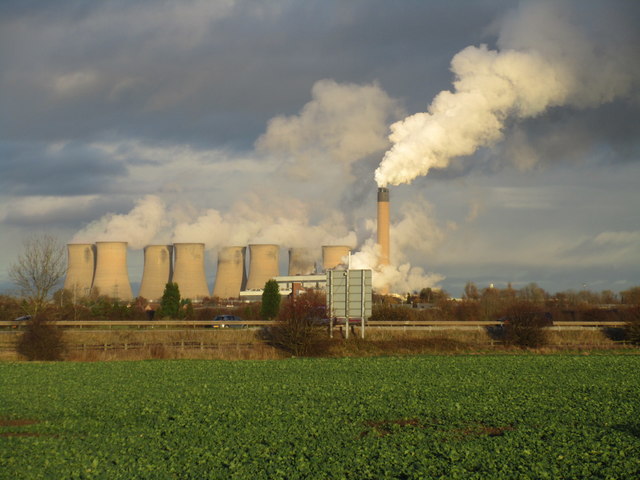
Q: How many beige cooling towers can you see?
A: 8